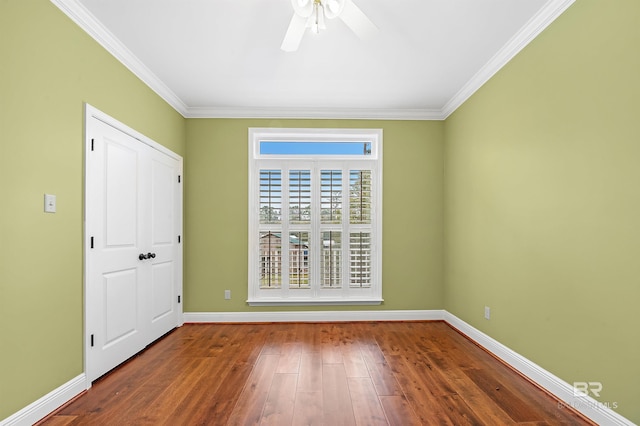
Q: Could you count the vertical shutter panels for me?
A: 4